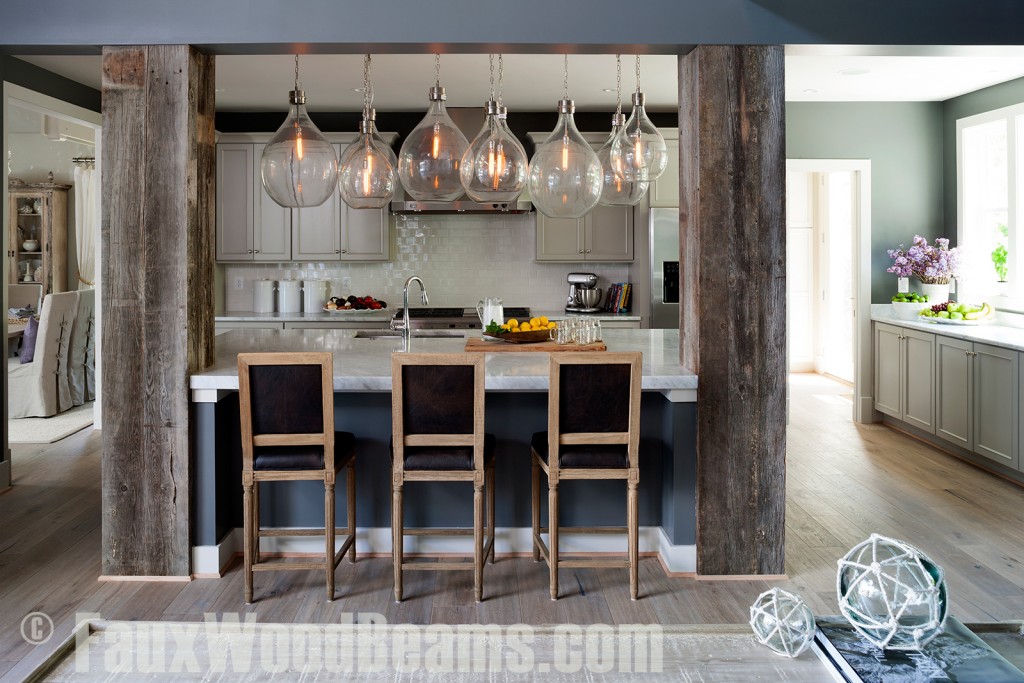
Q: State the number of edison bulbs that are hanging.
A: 9